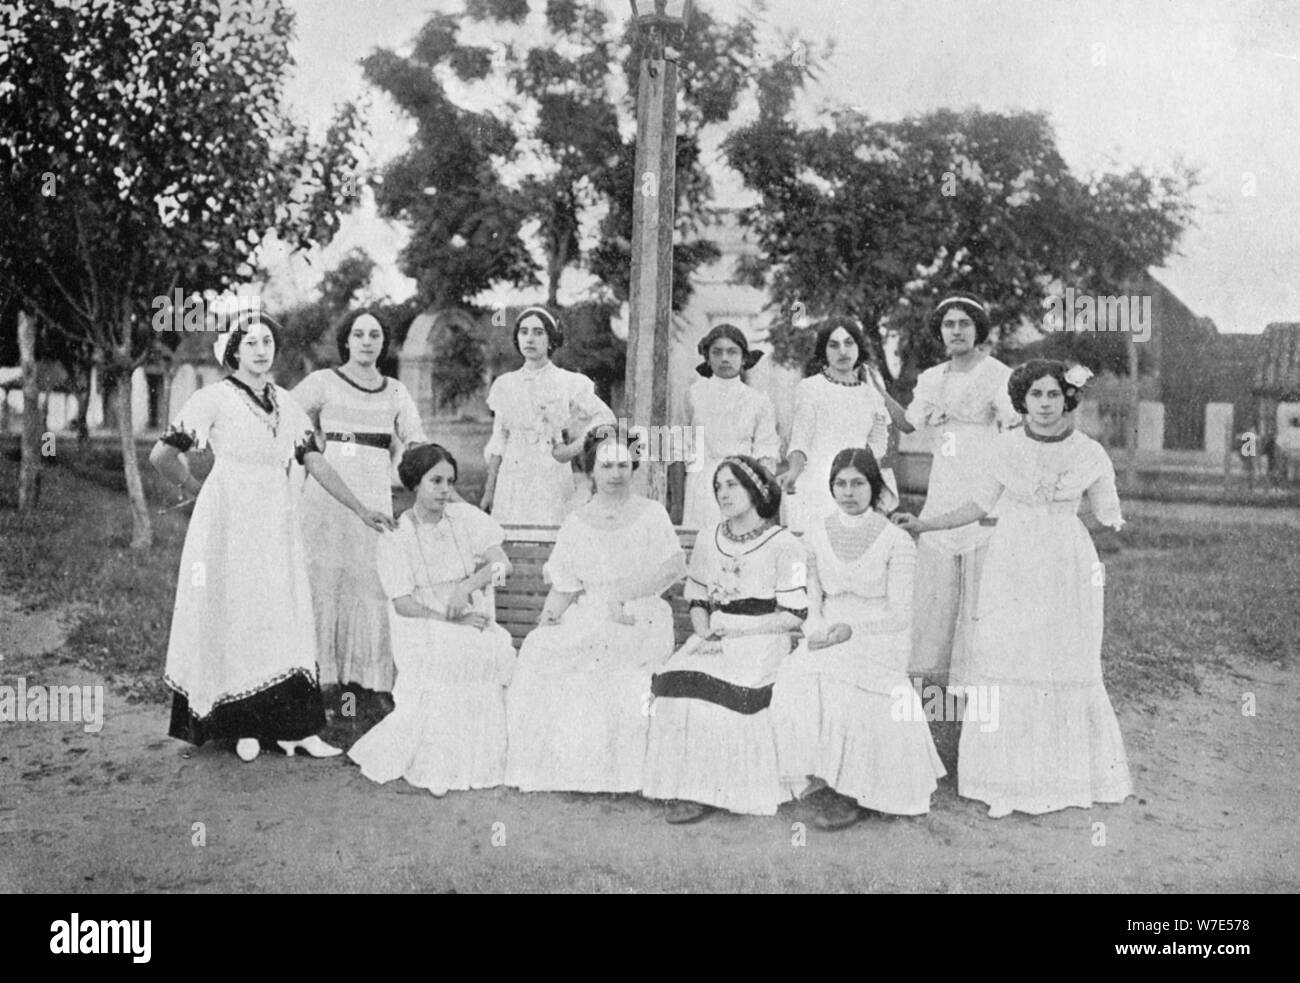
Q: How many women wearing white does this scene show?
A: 11